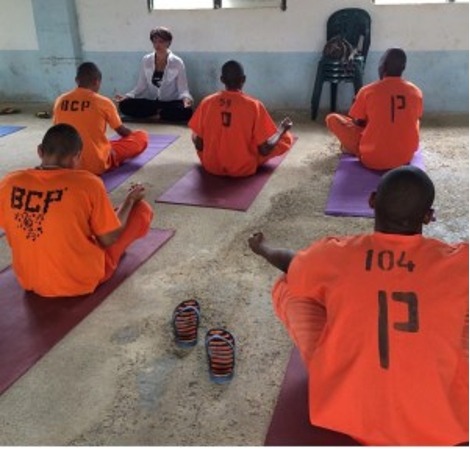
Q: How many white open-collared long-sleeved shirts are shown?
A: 1